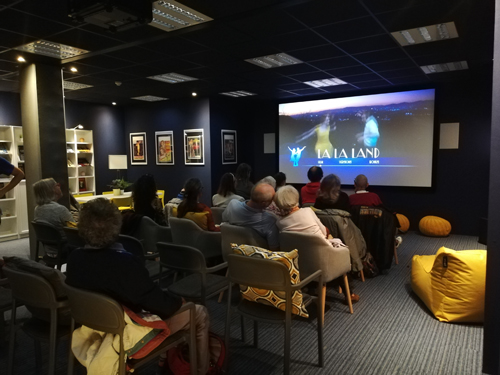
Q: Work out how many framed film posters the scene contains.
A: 4